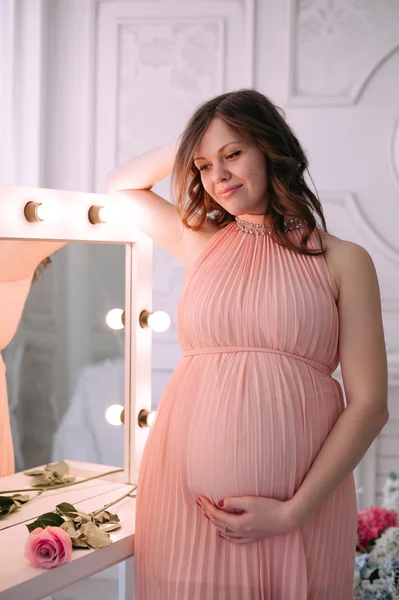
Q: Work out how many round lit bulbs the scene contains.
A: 6